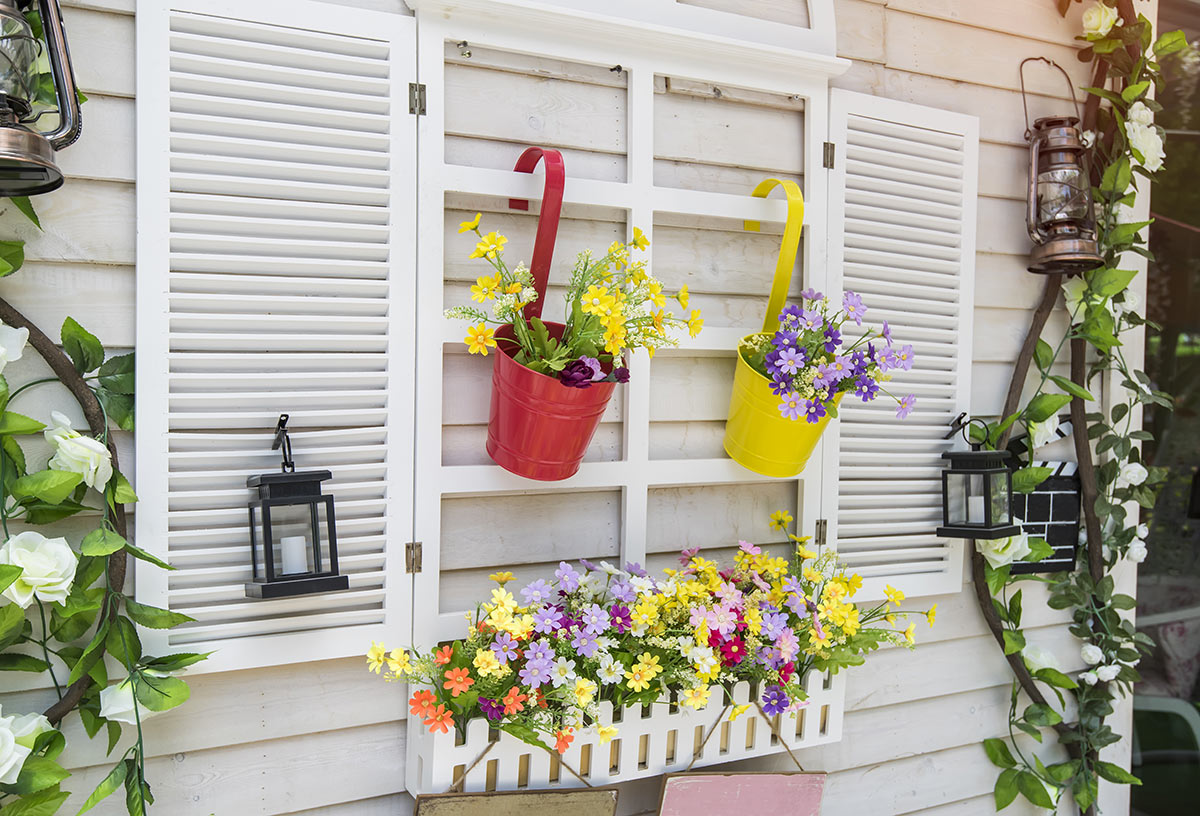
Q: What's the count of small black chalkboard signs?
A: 1